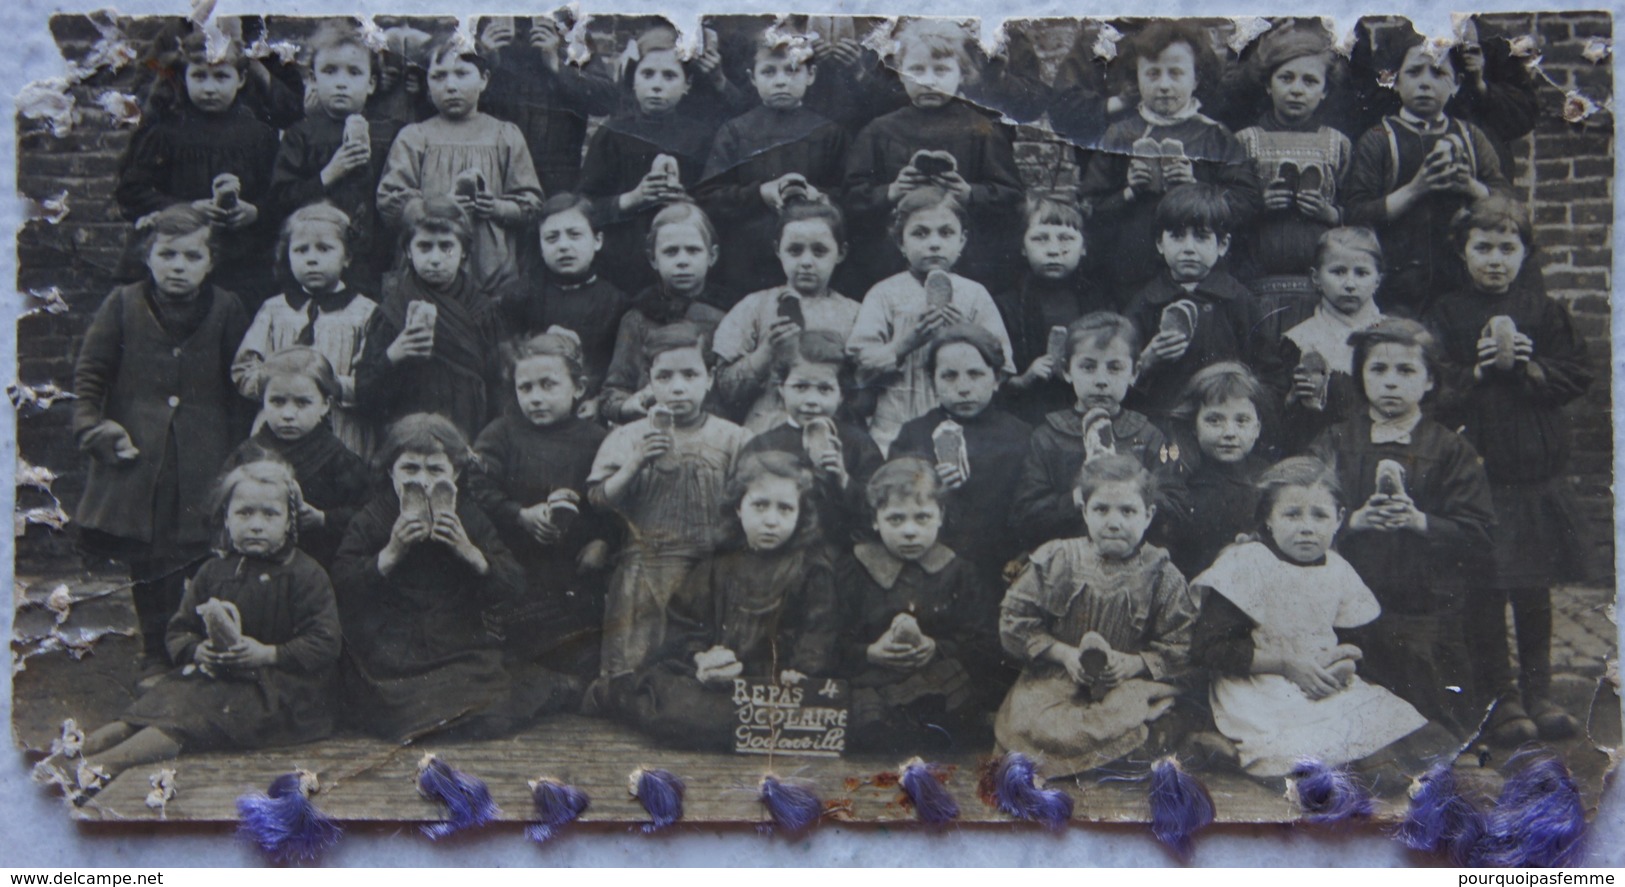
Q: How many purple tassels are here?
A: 11